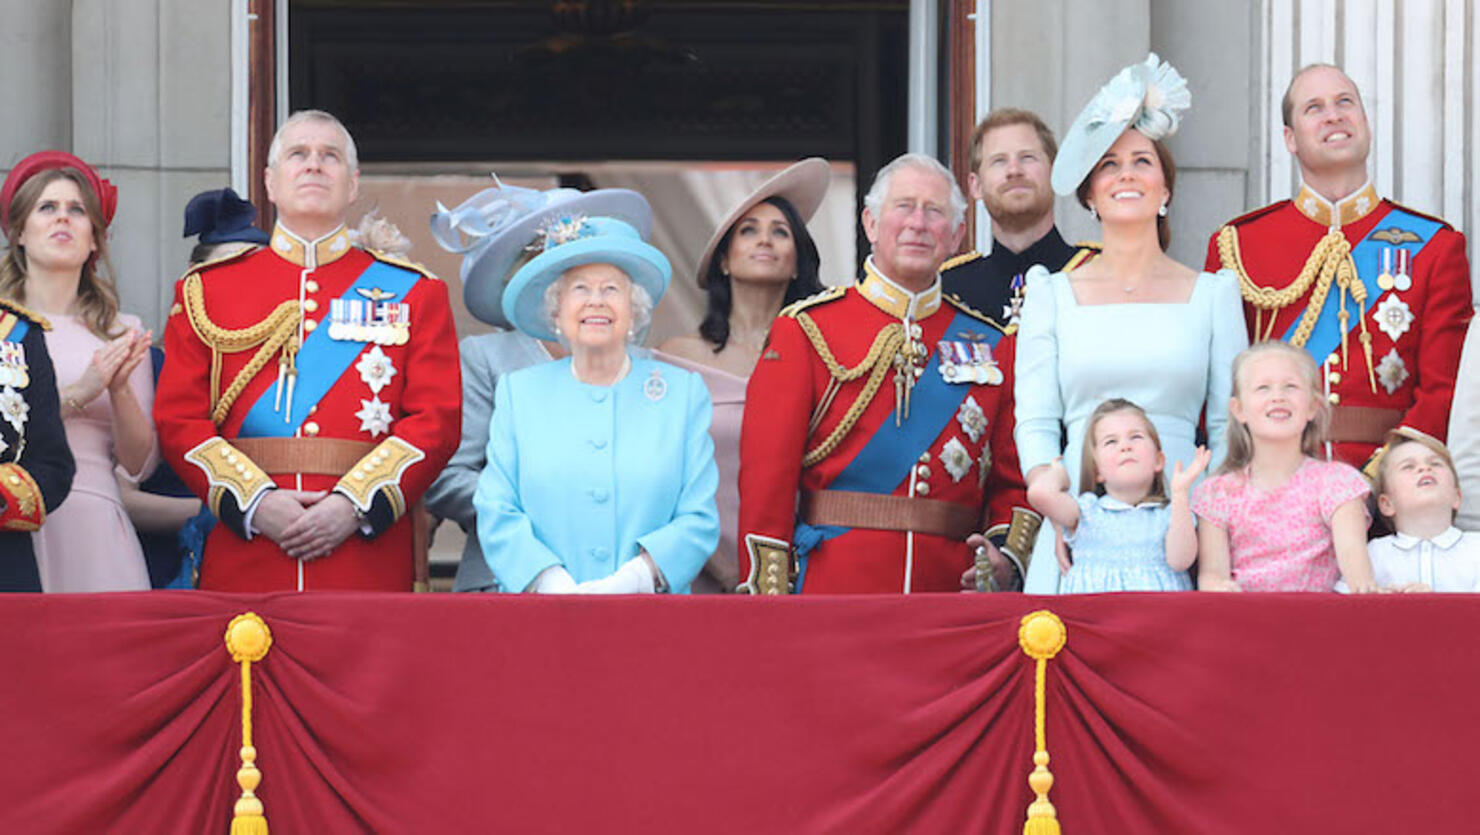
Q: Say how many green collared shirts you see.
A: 0